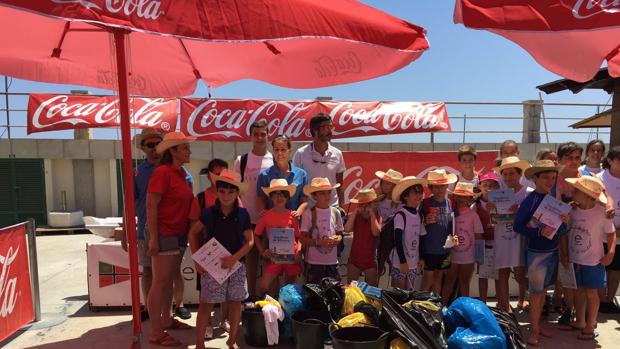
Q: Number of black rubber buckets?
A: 3